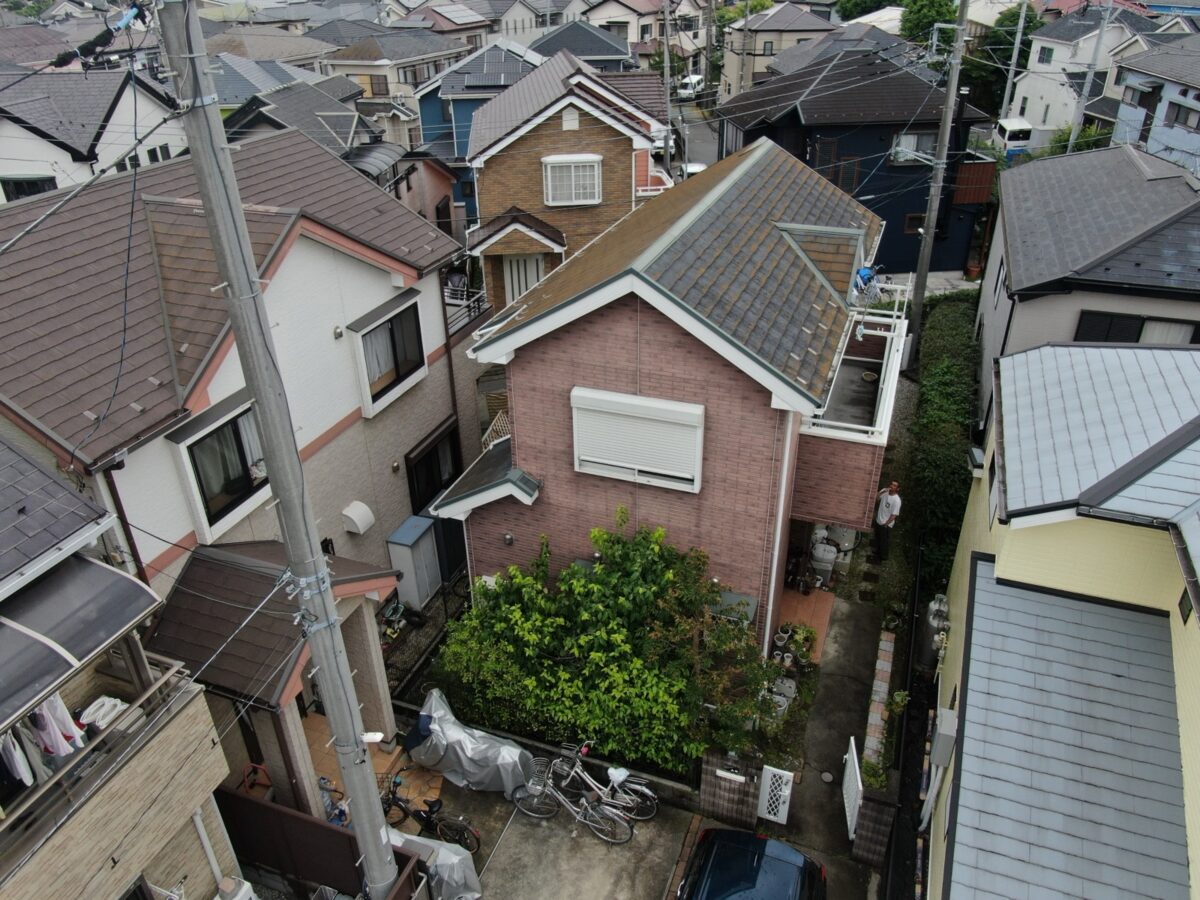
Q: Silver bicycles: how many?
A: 2